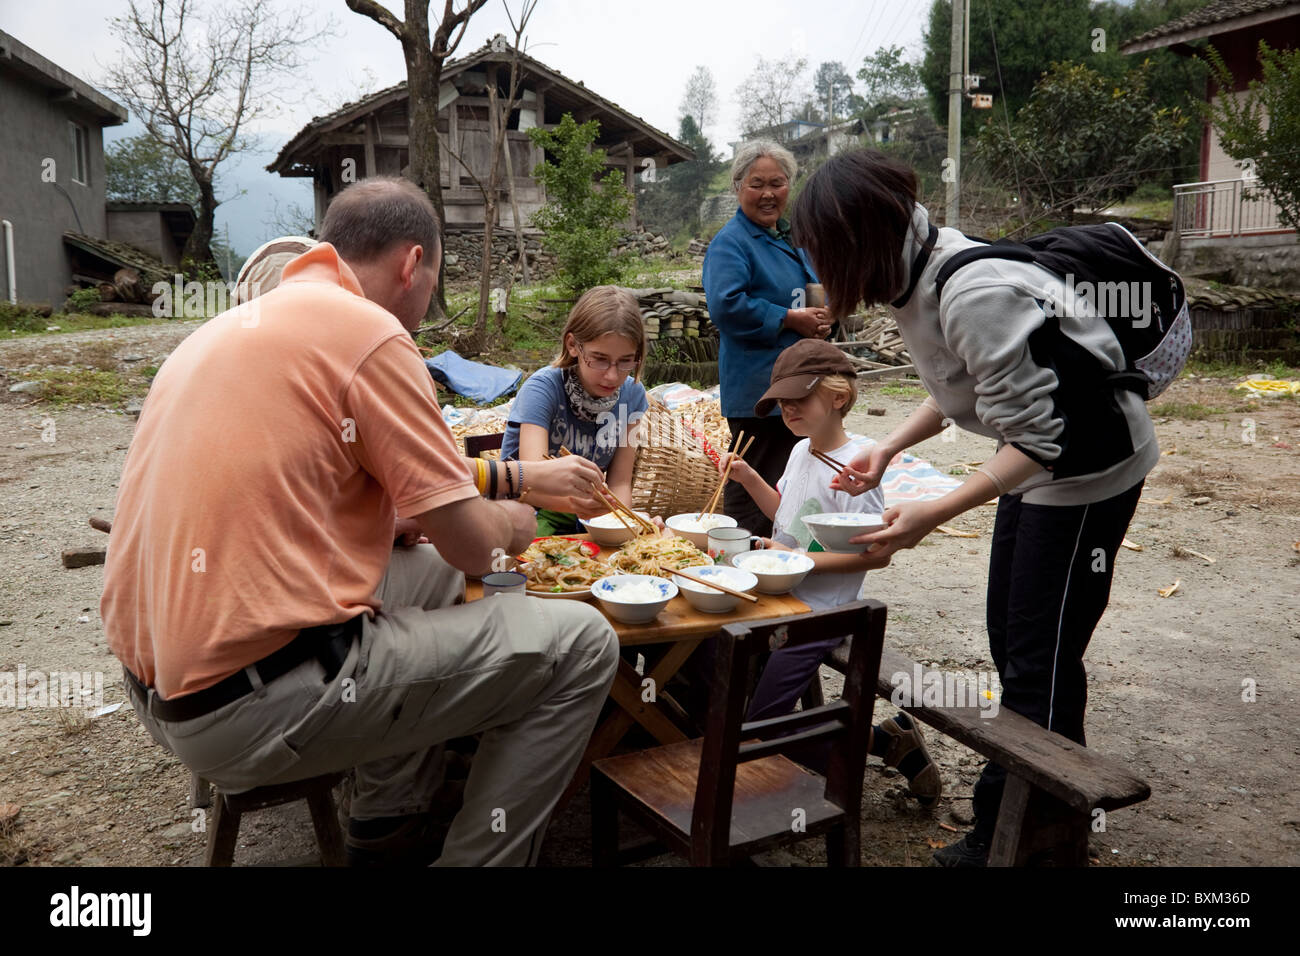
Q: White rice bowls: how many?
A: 6